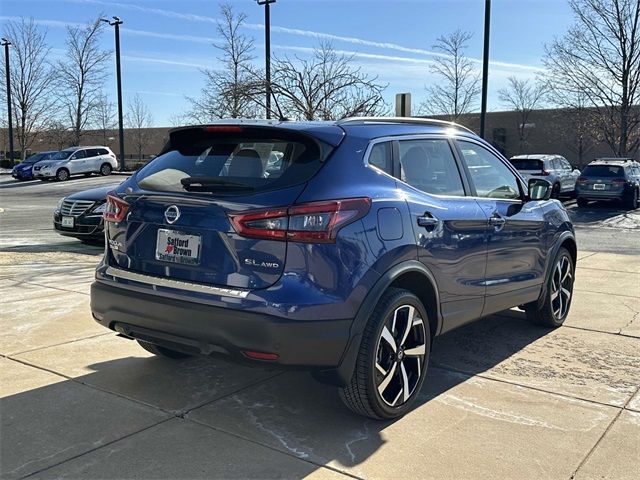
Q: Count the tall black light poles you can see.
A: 4